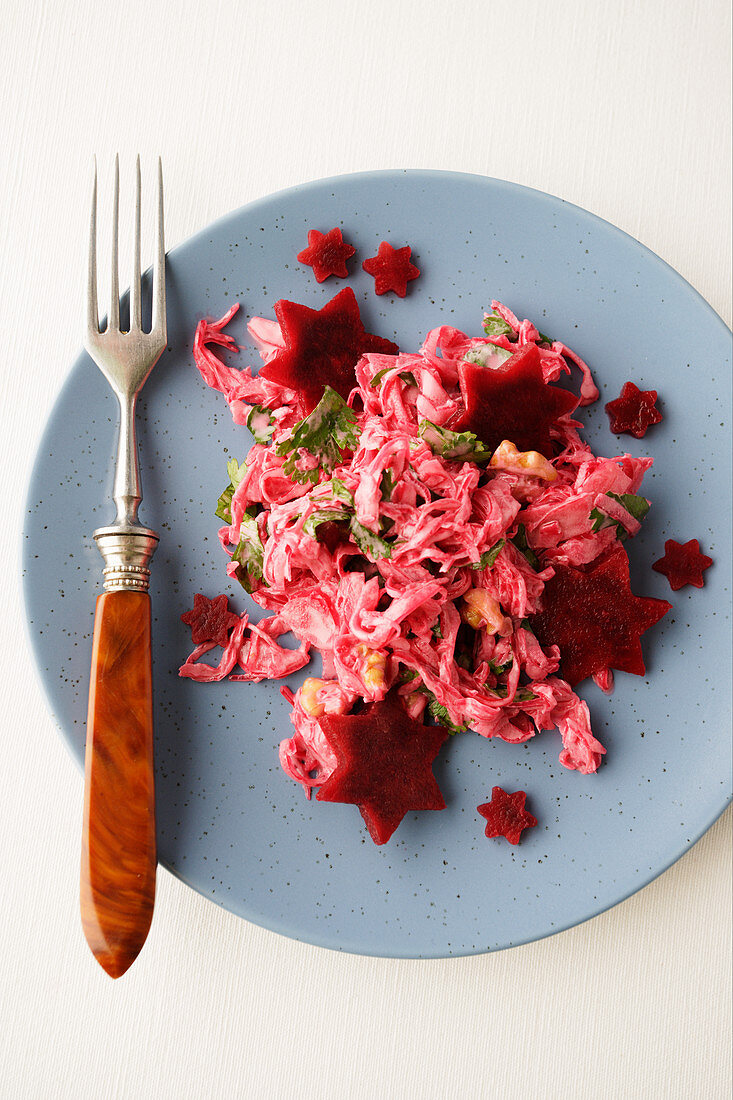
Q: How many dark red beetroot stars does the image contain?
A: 10